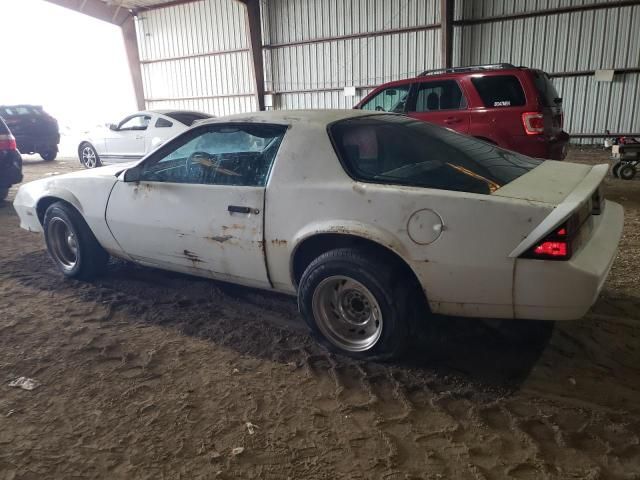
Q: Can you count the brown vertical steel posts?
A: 3